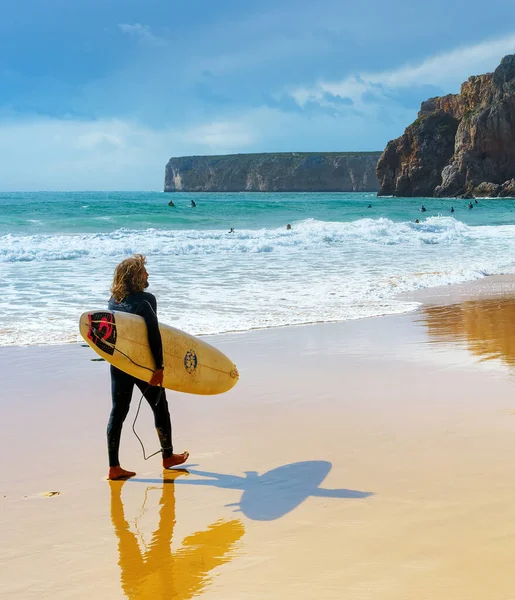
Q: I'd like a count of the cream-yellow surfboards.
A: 1